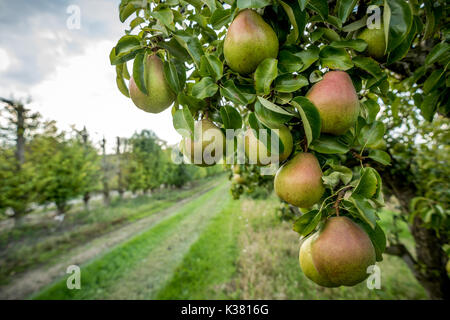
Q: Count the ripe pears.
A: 9